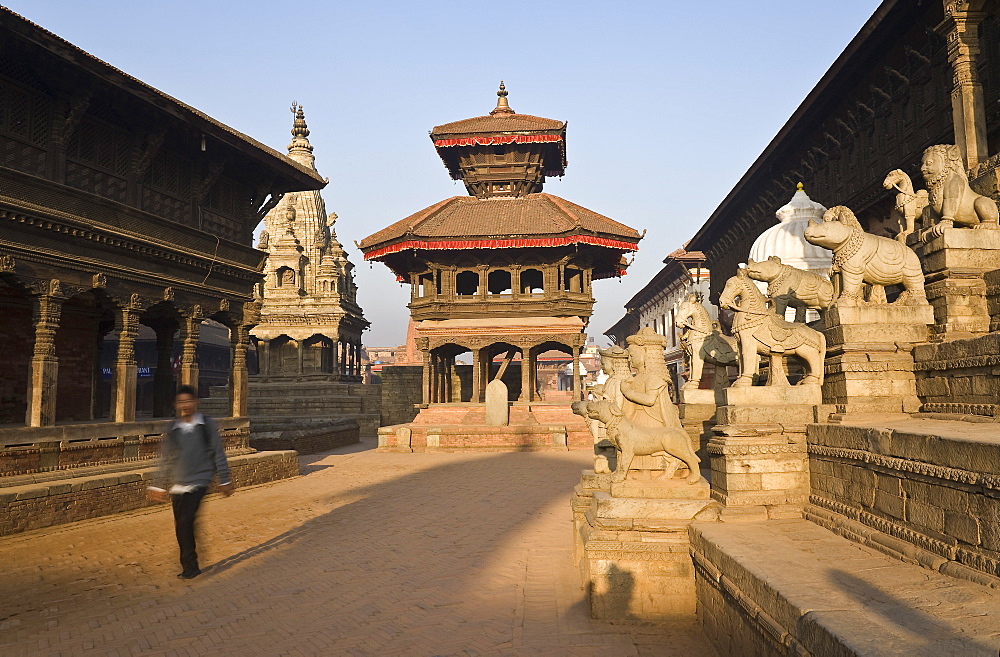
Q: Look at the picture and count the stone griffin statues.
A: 0